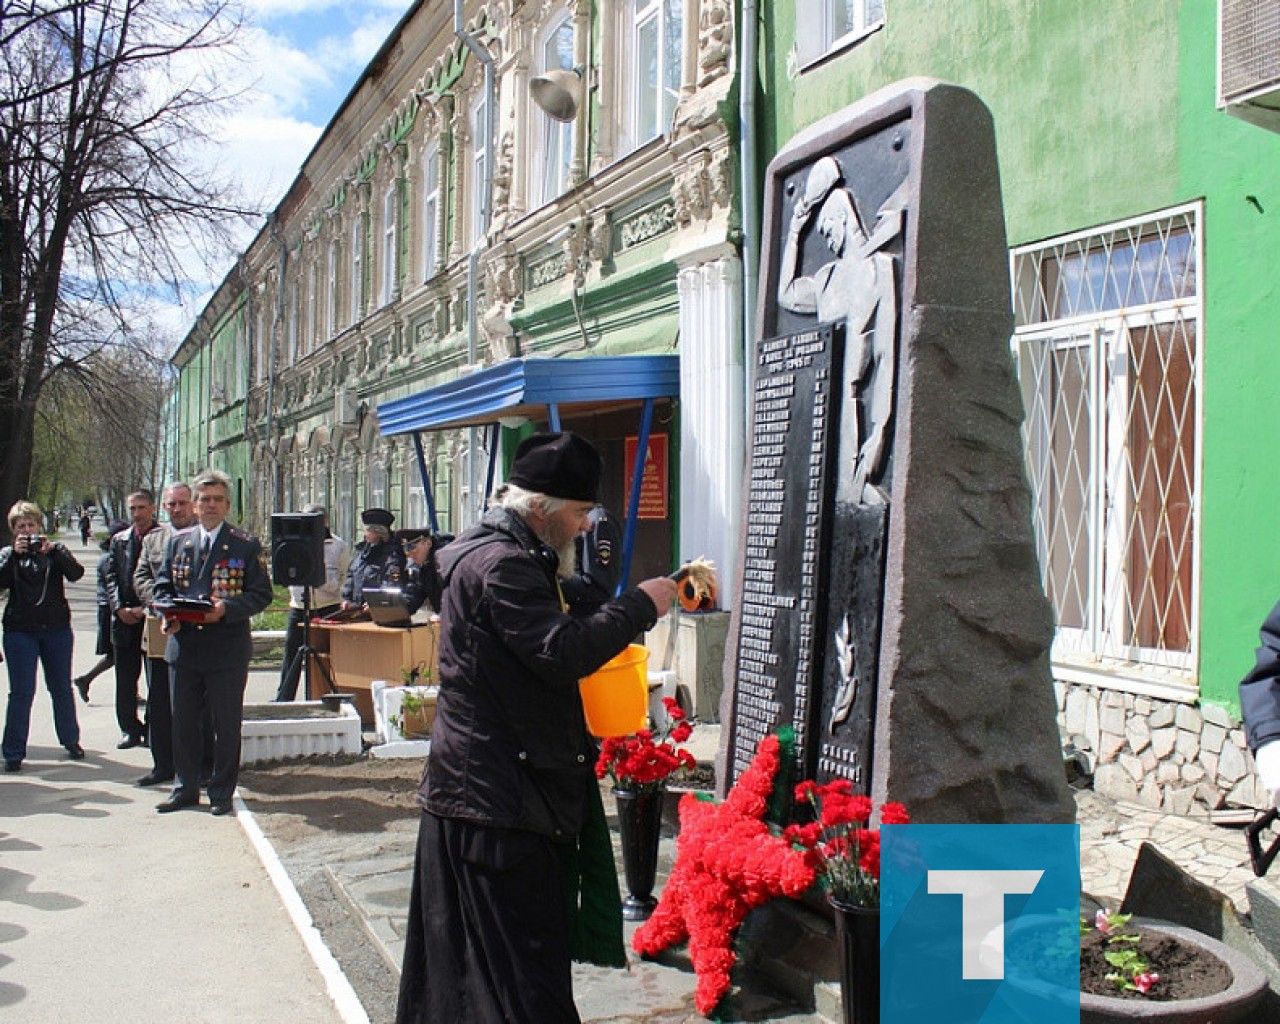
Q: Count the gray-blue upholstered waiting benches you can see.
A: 0